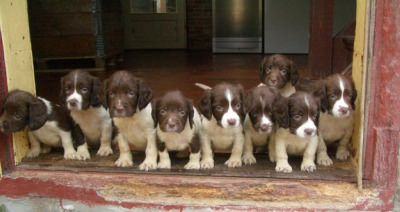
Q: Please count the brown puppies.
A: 9